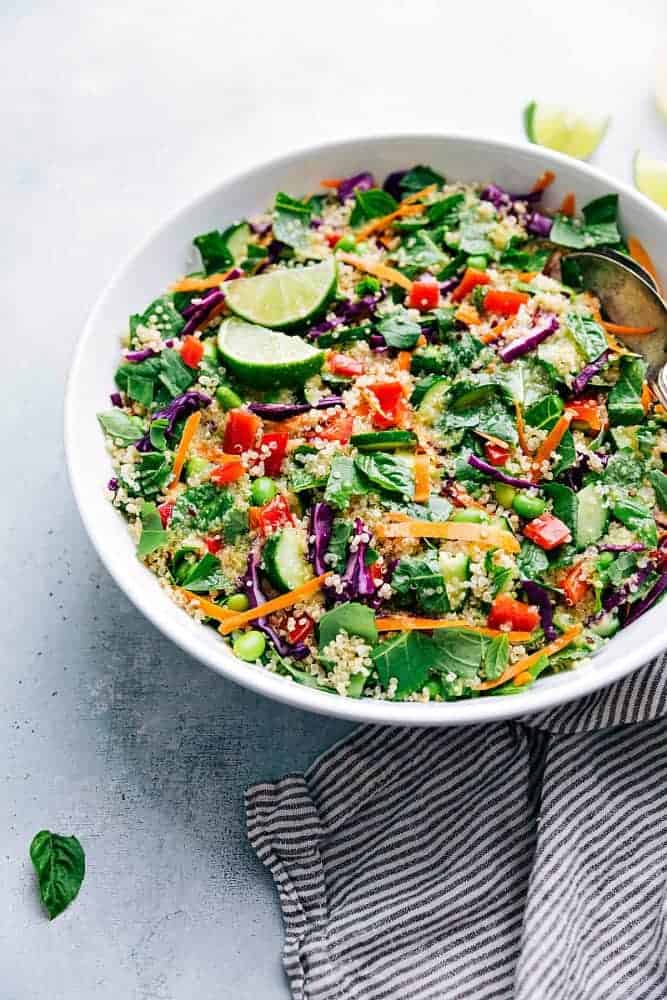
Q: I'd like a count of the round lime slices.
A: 0